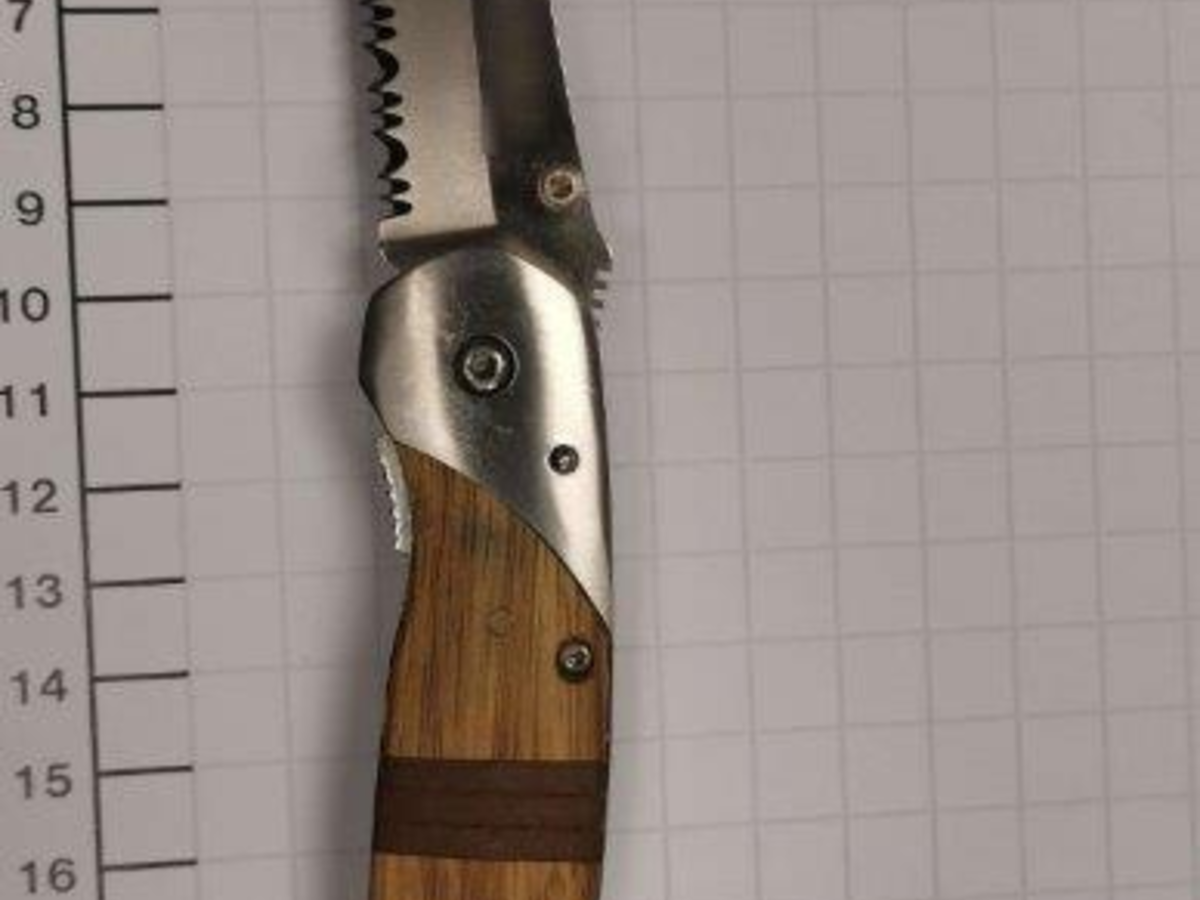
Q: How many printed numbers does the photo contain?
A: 10